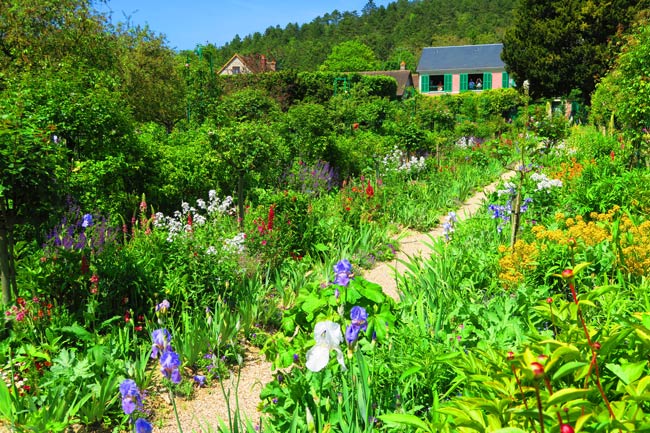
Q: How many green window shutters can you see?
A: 5